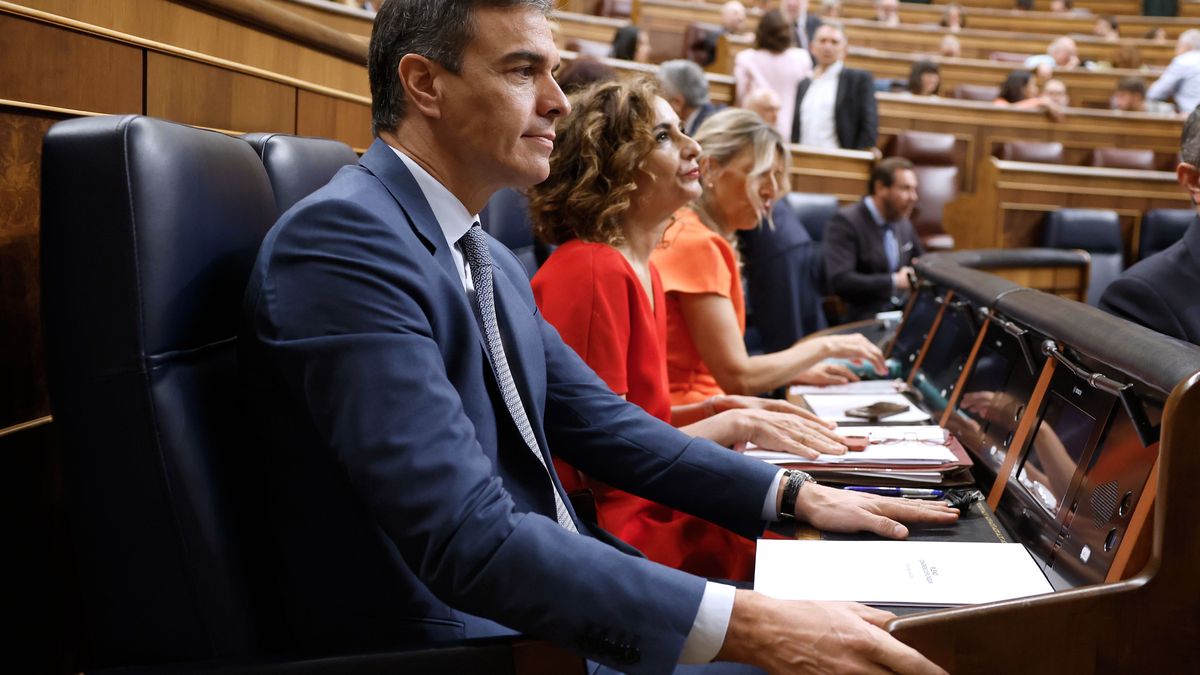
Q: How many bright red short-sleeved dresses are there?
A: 1